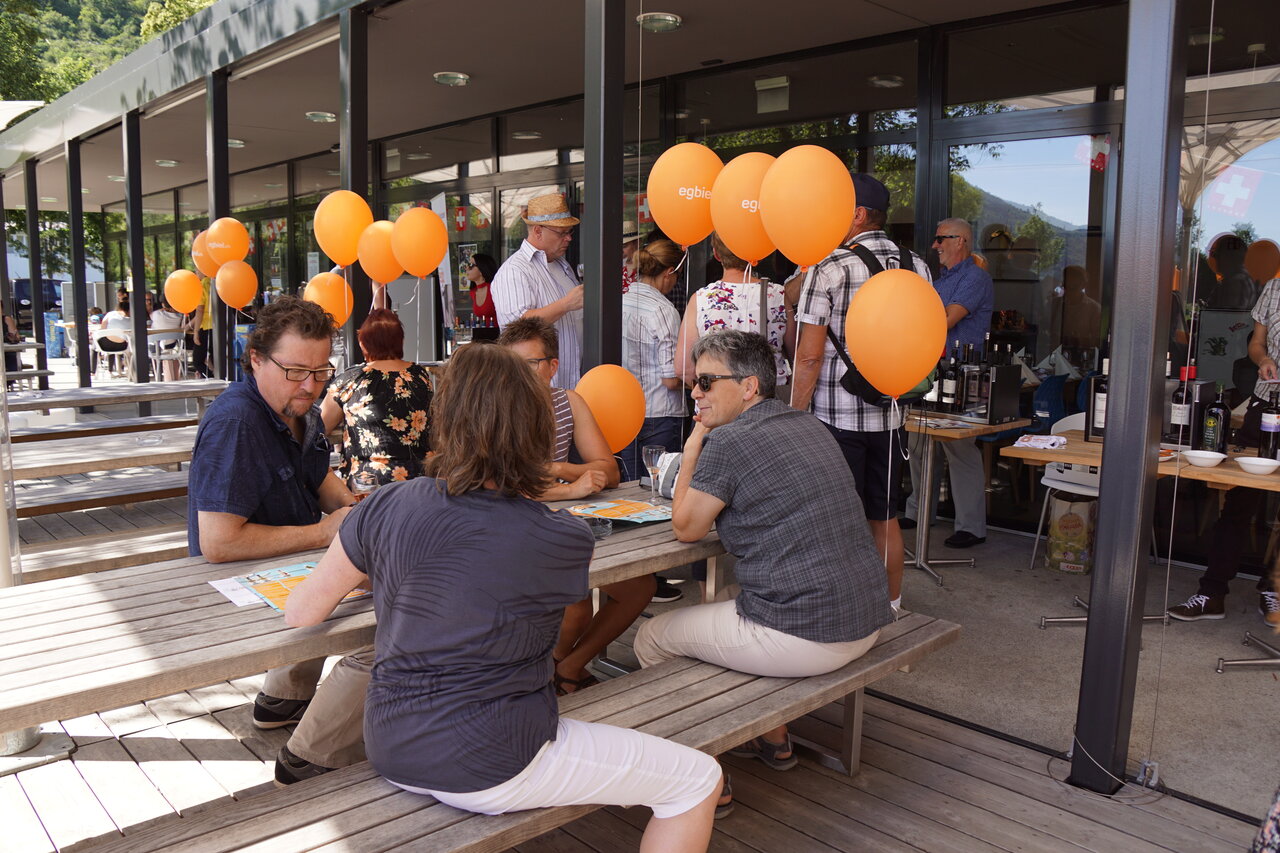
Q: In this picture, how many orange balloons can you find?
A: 13